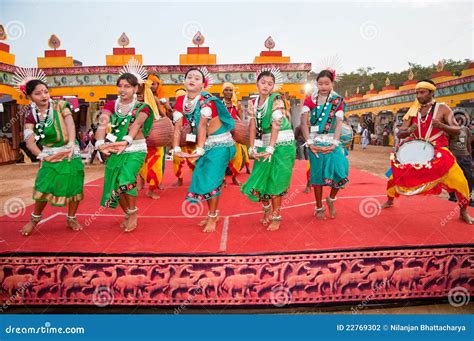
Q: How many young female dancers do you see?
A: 5